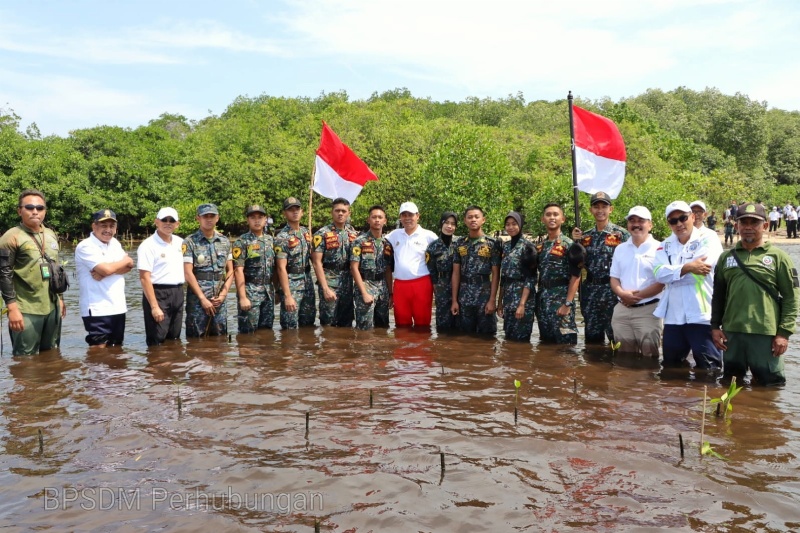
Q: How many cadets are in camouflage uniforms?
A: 10